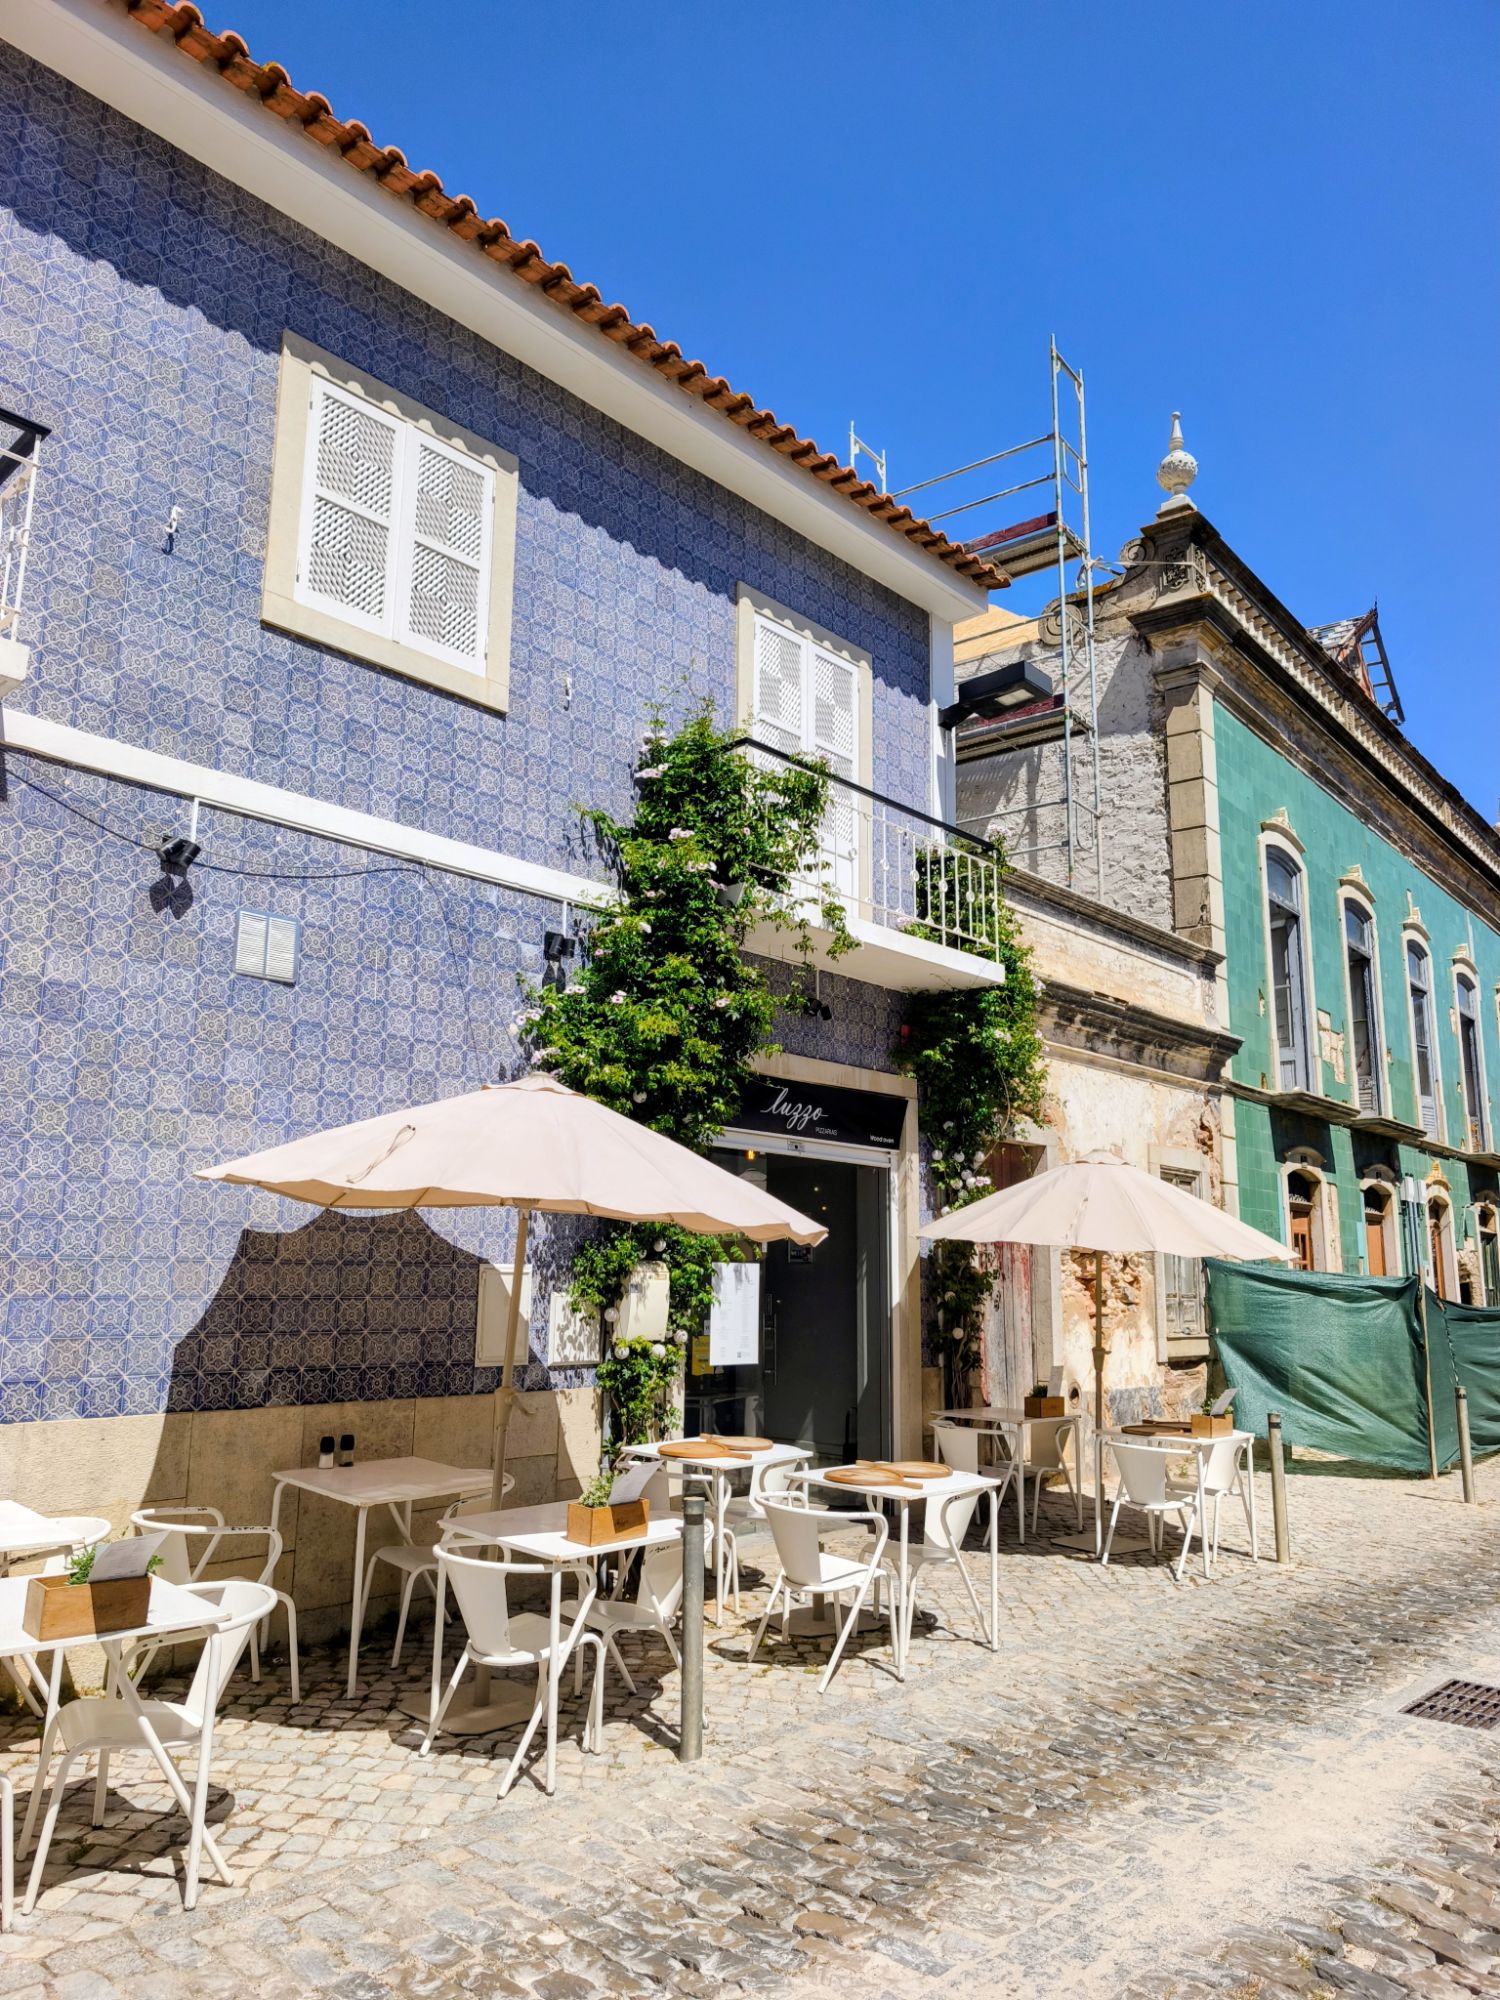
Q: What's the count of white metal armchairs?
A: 14